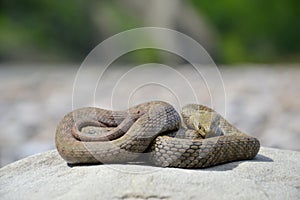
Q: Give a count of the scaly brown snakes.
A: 1